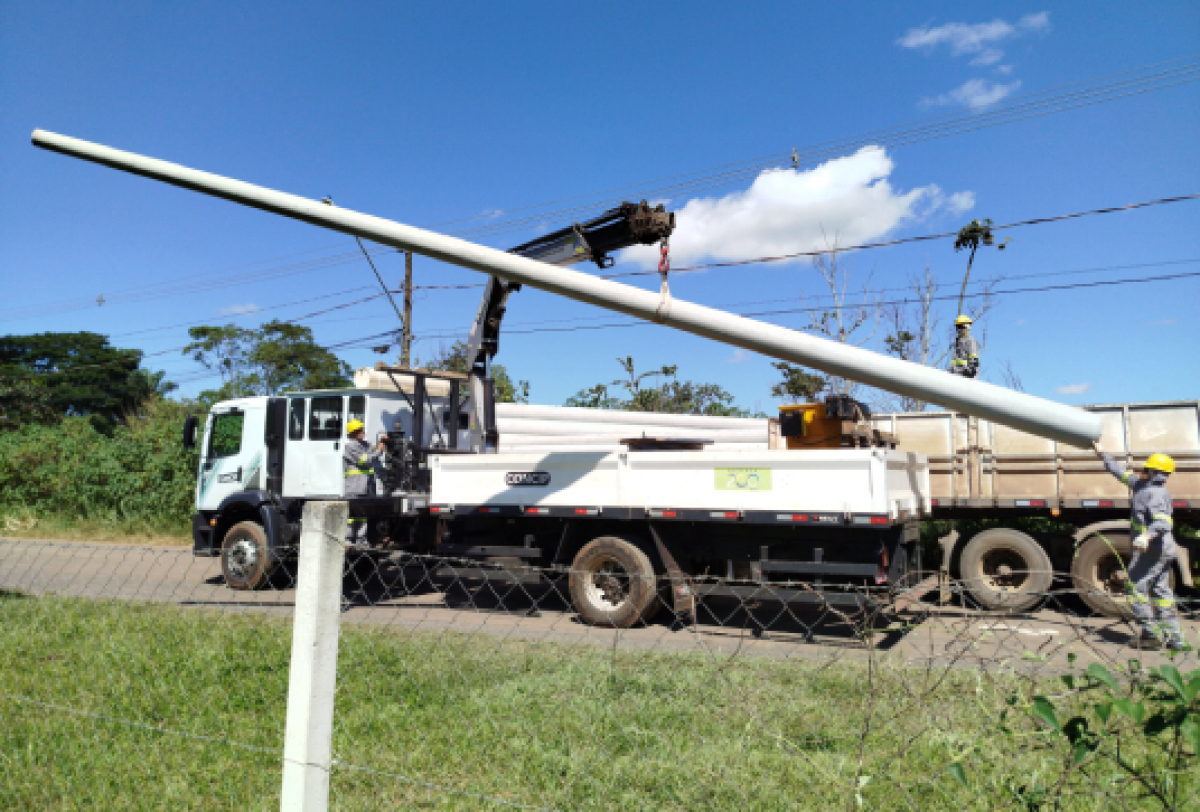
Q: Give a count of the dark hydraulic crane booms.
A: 1